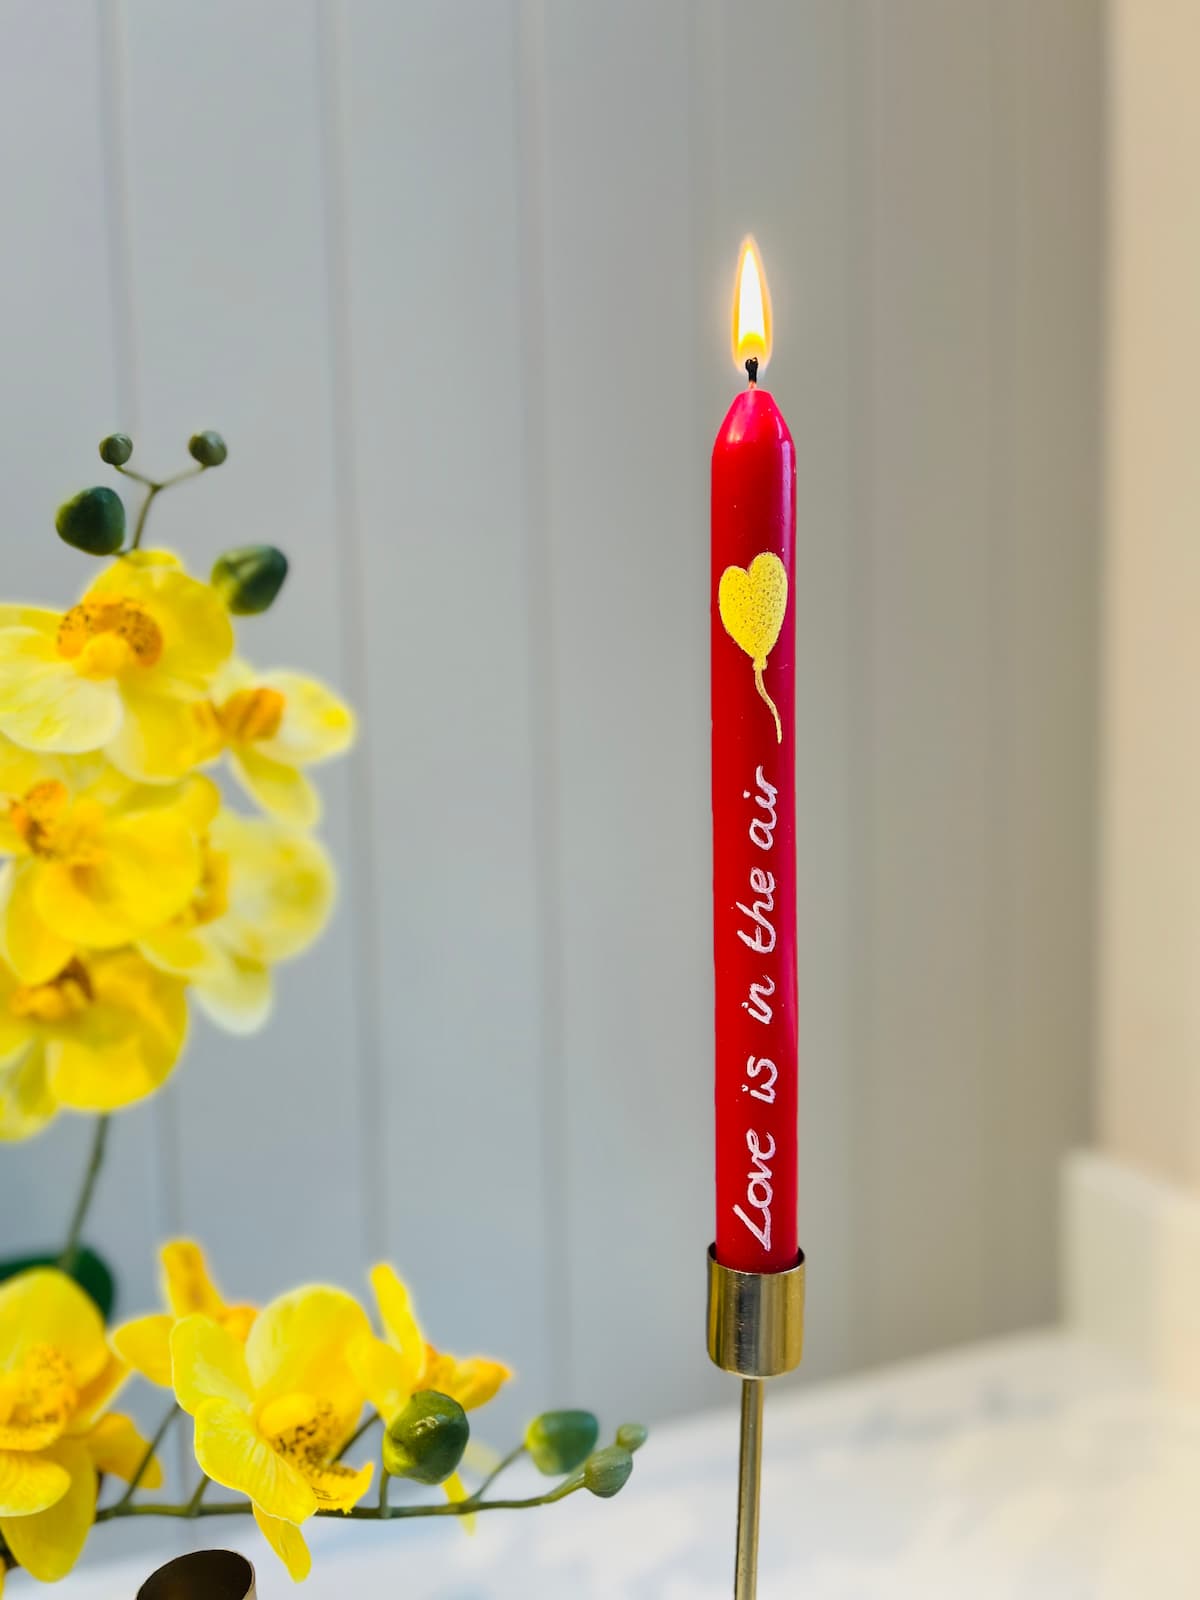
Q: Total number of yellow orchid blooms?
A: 9